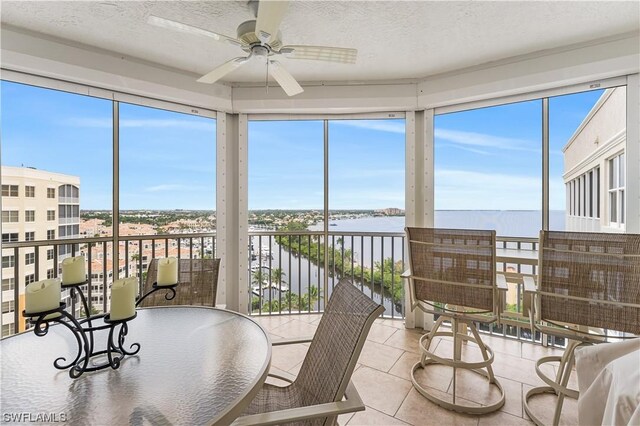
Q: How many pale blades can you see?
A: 5